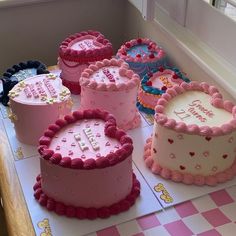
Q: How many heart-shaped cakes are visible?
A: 8